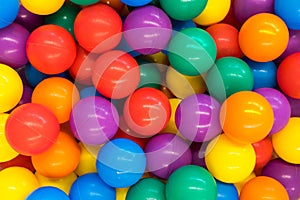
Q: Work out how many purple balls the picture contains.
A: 13